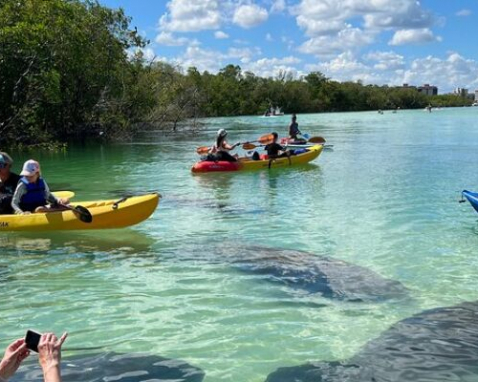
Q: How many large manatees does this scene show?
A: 3